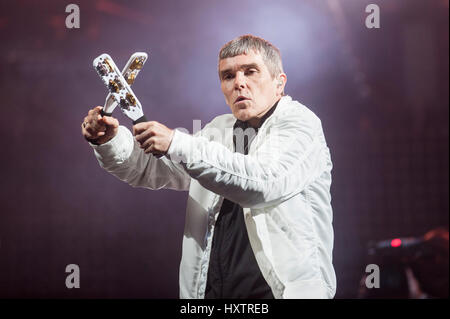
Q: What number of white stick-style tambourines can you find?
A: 2